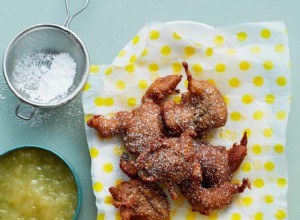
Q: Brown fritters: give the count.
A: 5